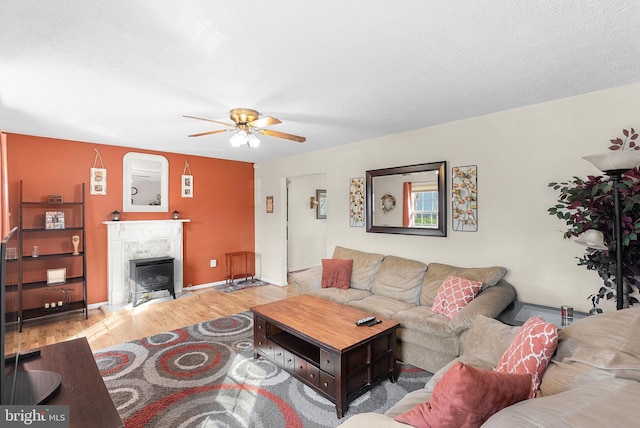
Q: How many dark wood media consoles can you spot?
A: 1